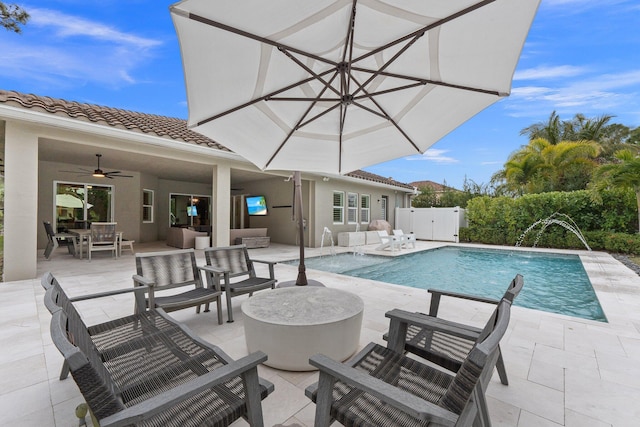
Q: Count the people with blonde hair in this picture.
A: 0